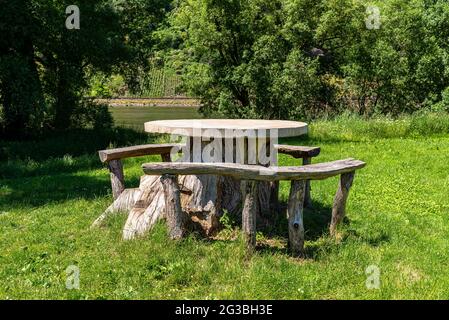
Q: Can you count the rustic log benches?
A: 3